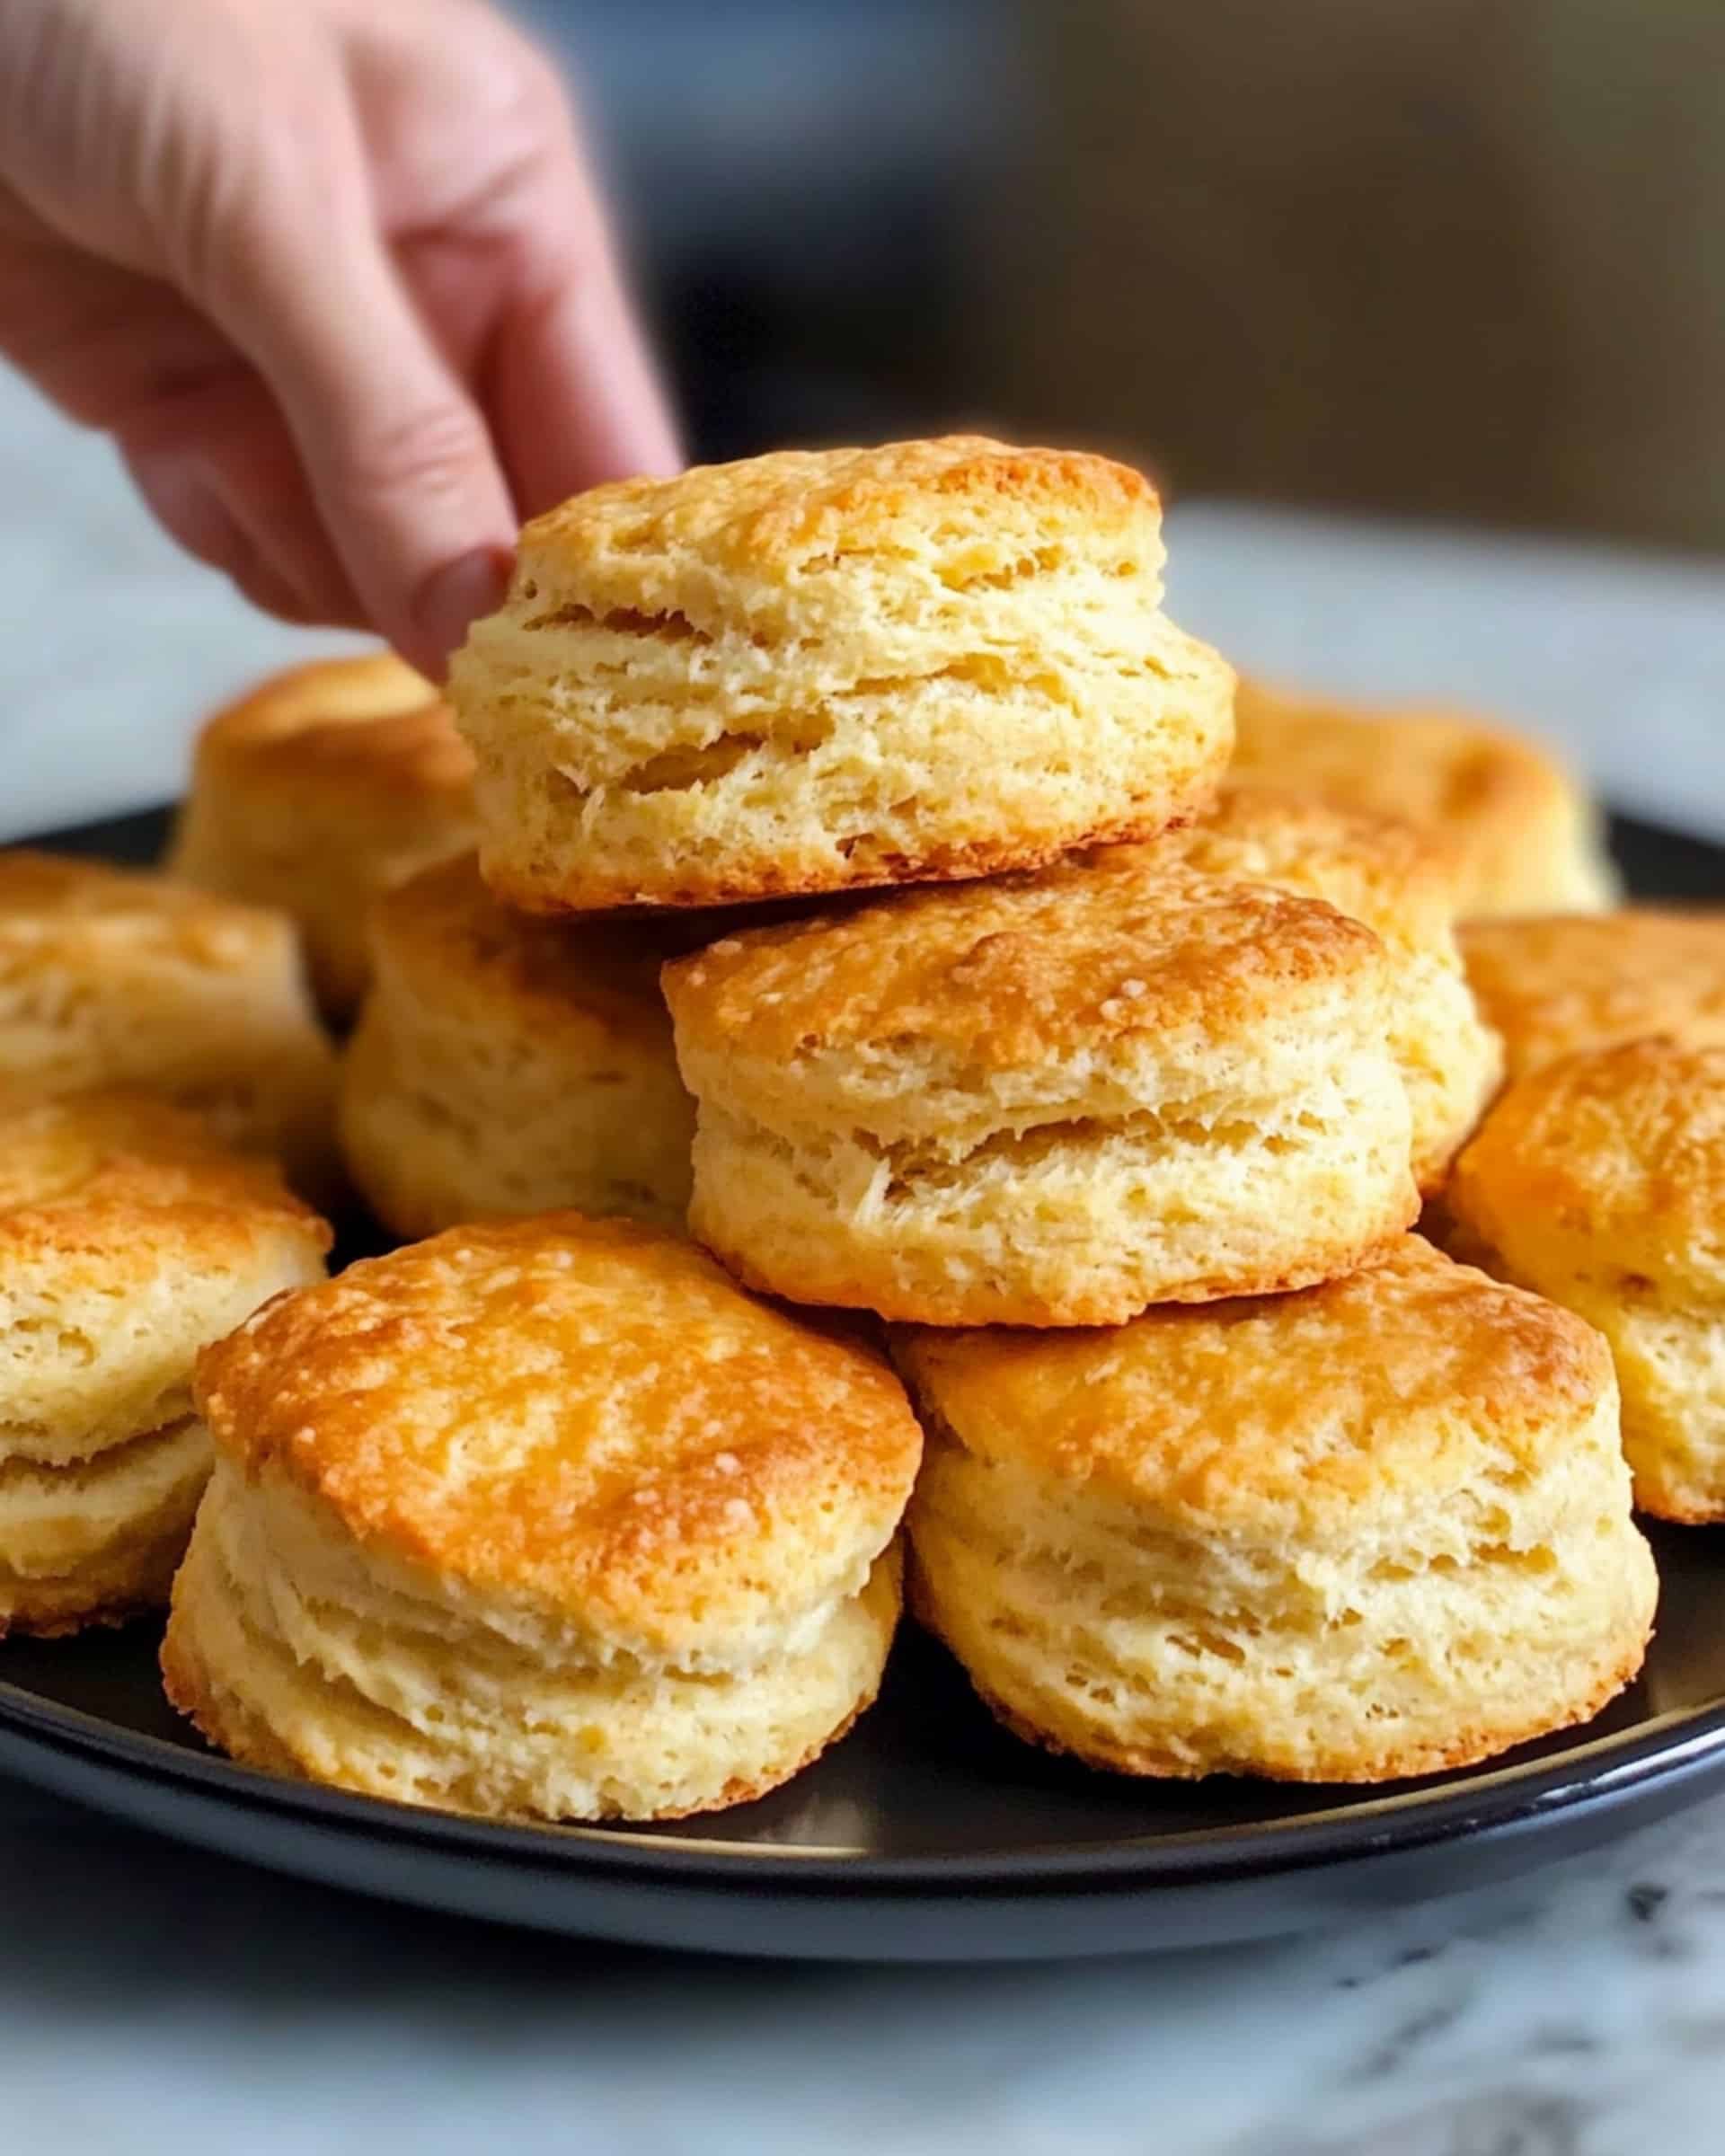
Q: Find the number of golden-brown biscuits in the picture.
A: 12